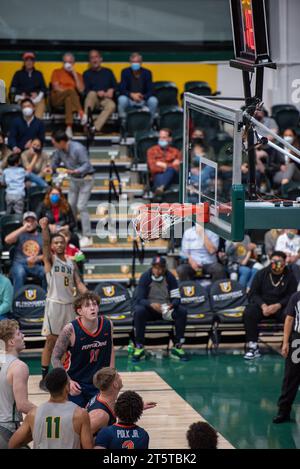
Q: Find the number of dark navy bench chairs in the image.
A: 4